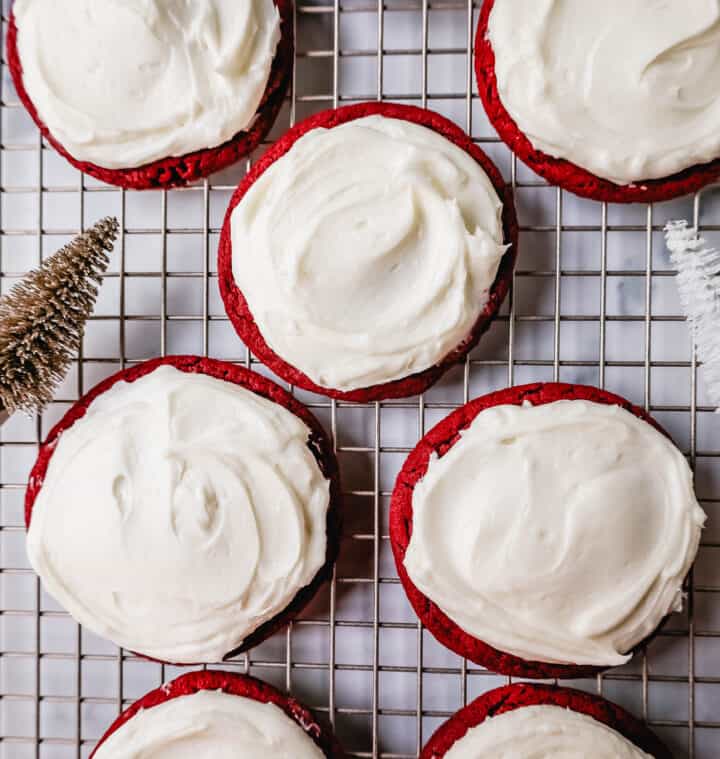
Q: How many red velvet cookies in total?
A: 7